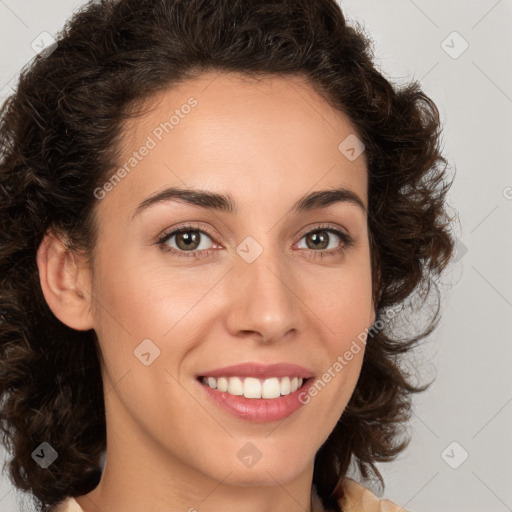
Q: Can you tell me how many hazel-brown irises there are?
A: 2